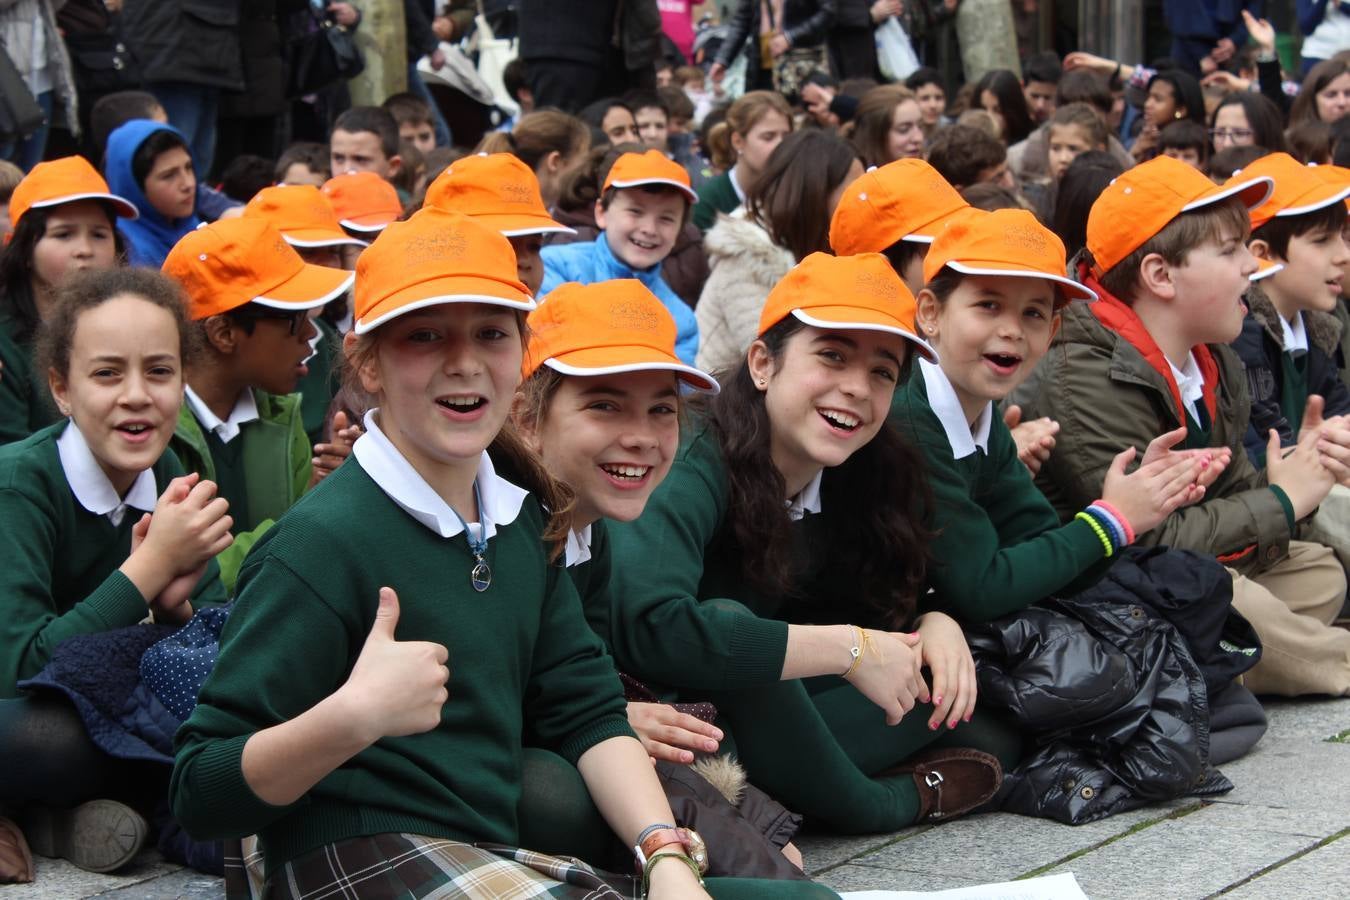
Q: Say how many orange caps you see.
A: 15